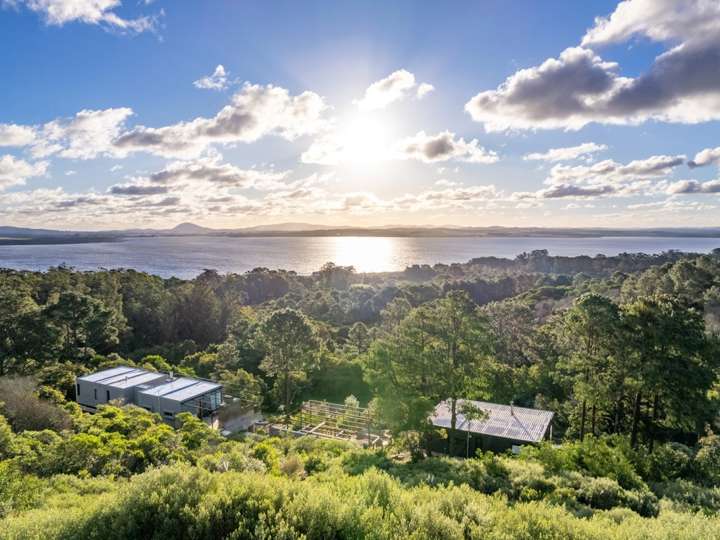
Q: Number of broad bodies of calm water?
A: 1